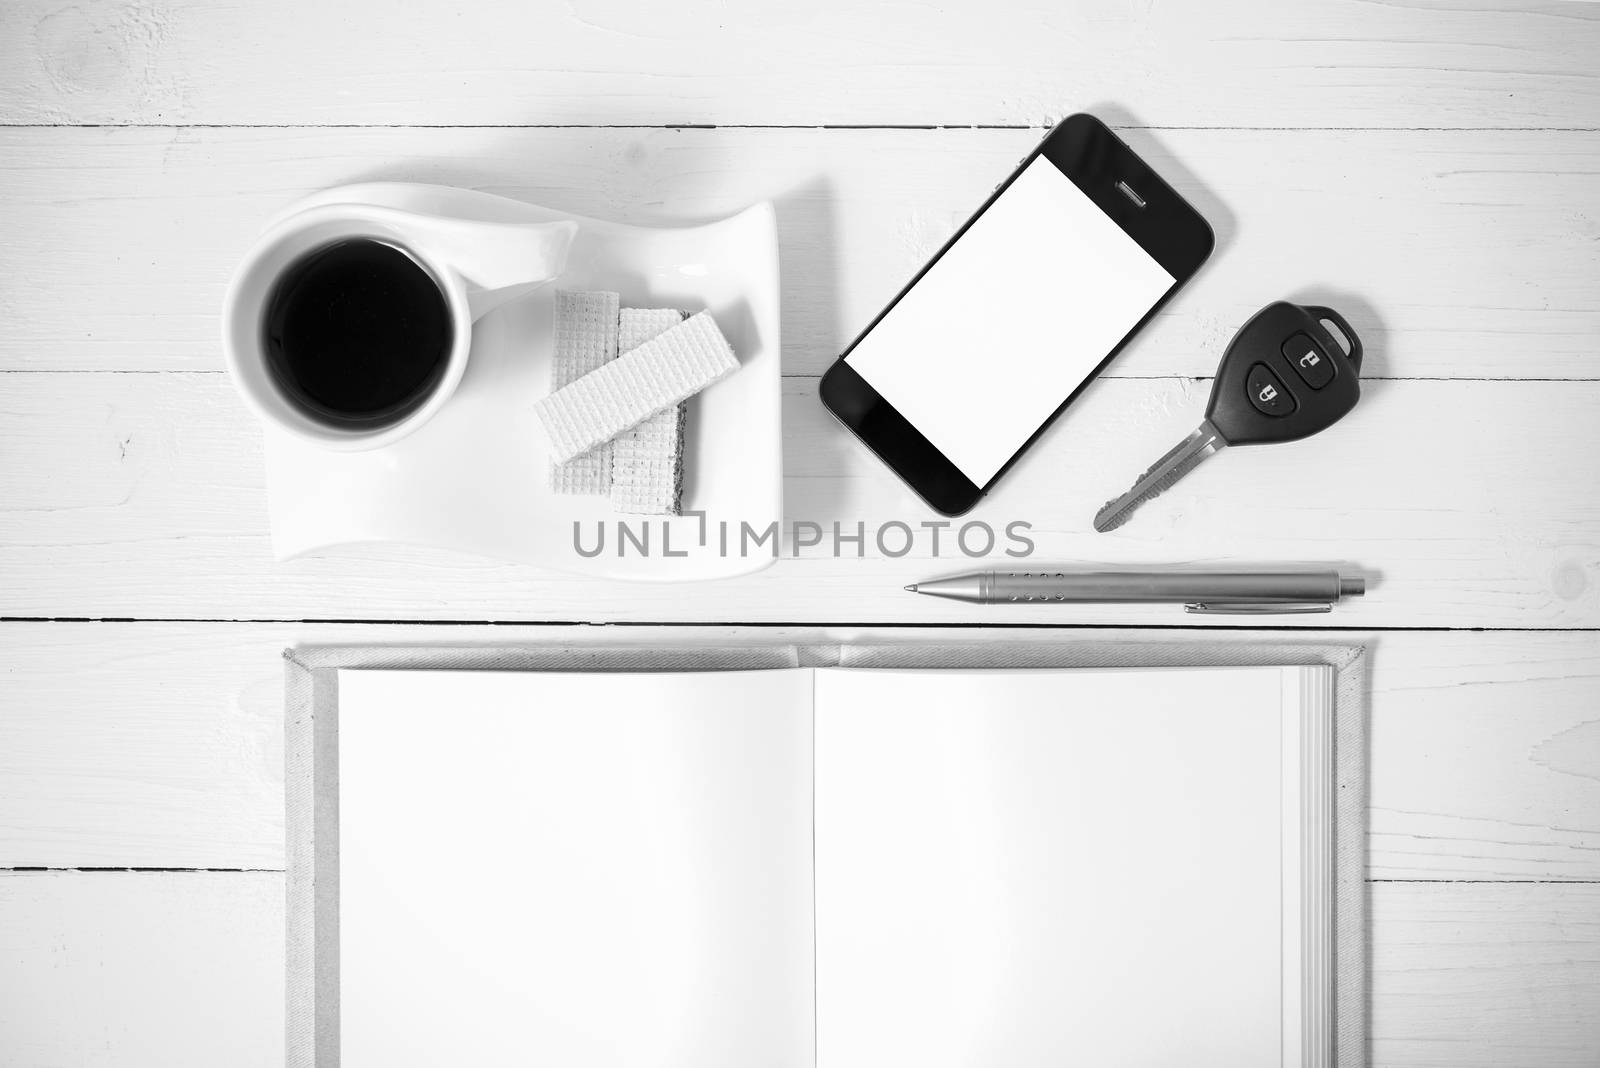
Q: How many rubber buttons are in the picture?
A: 2